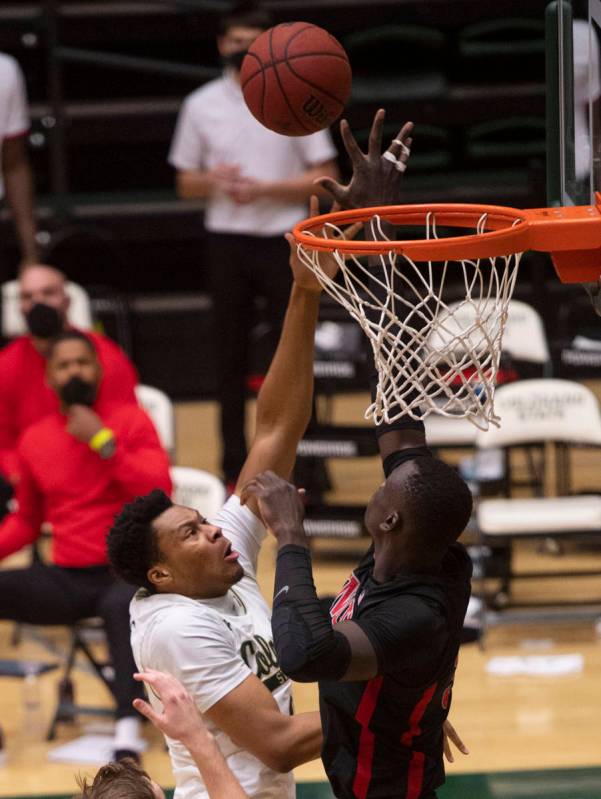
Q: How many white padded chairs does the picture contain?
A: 5